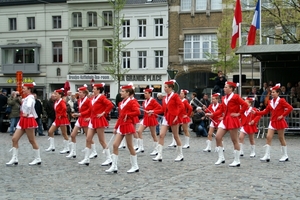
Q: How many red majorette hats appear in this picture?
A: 12